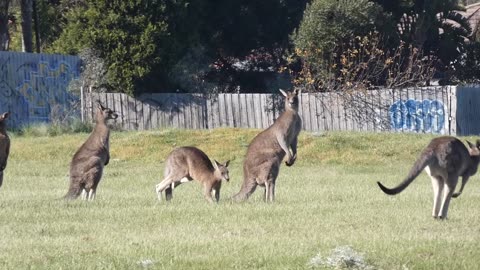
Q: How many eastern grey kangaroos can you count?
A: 5